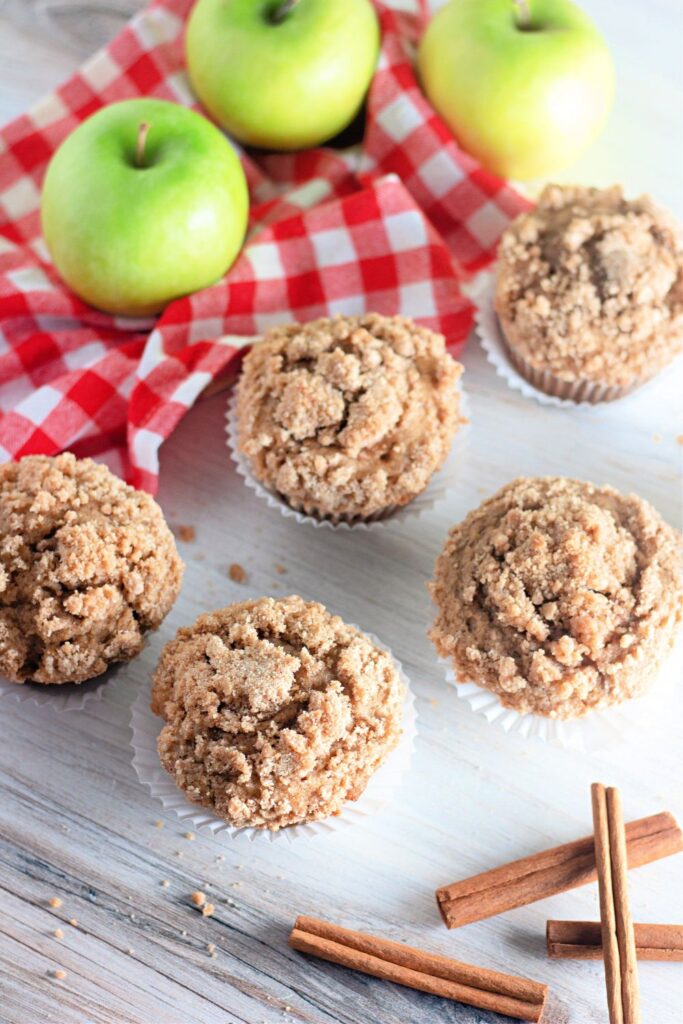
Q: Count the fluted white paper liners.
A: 5